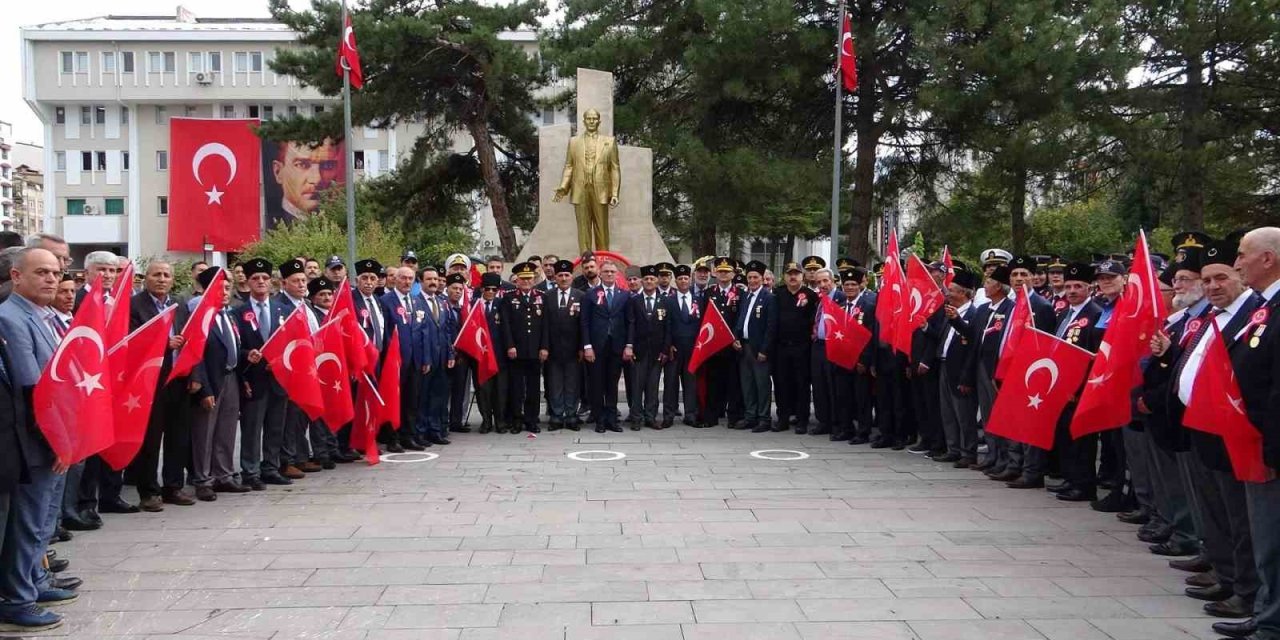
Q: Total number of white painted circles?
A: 3